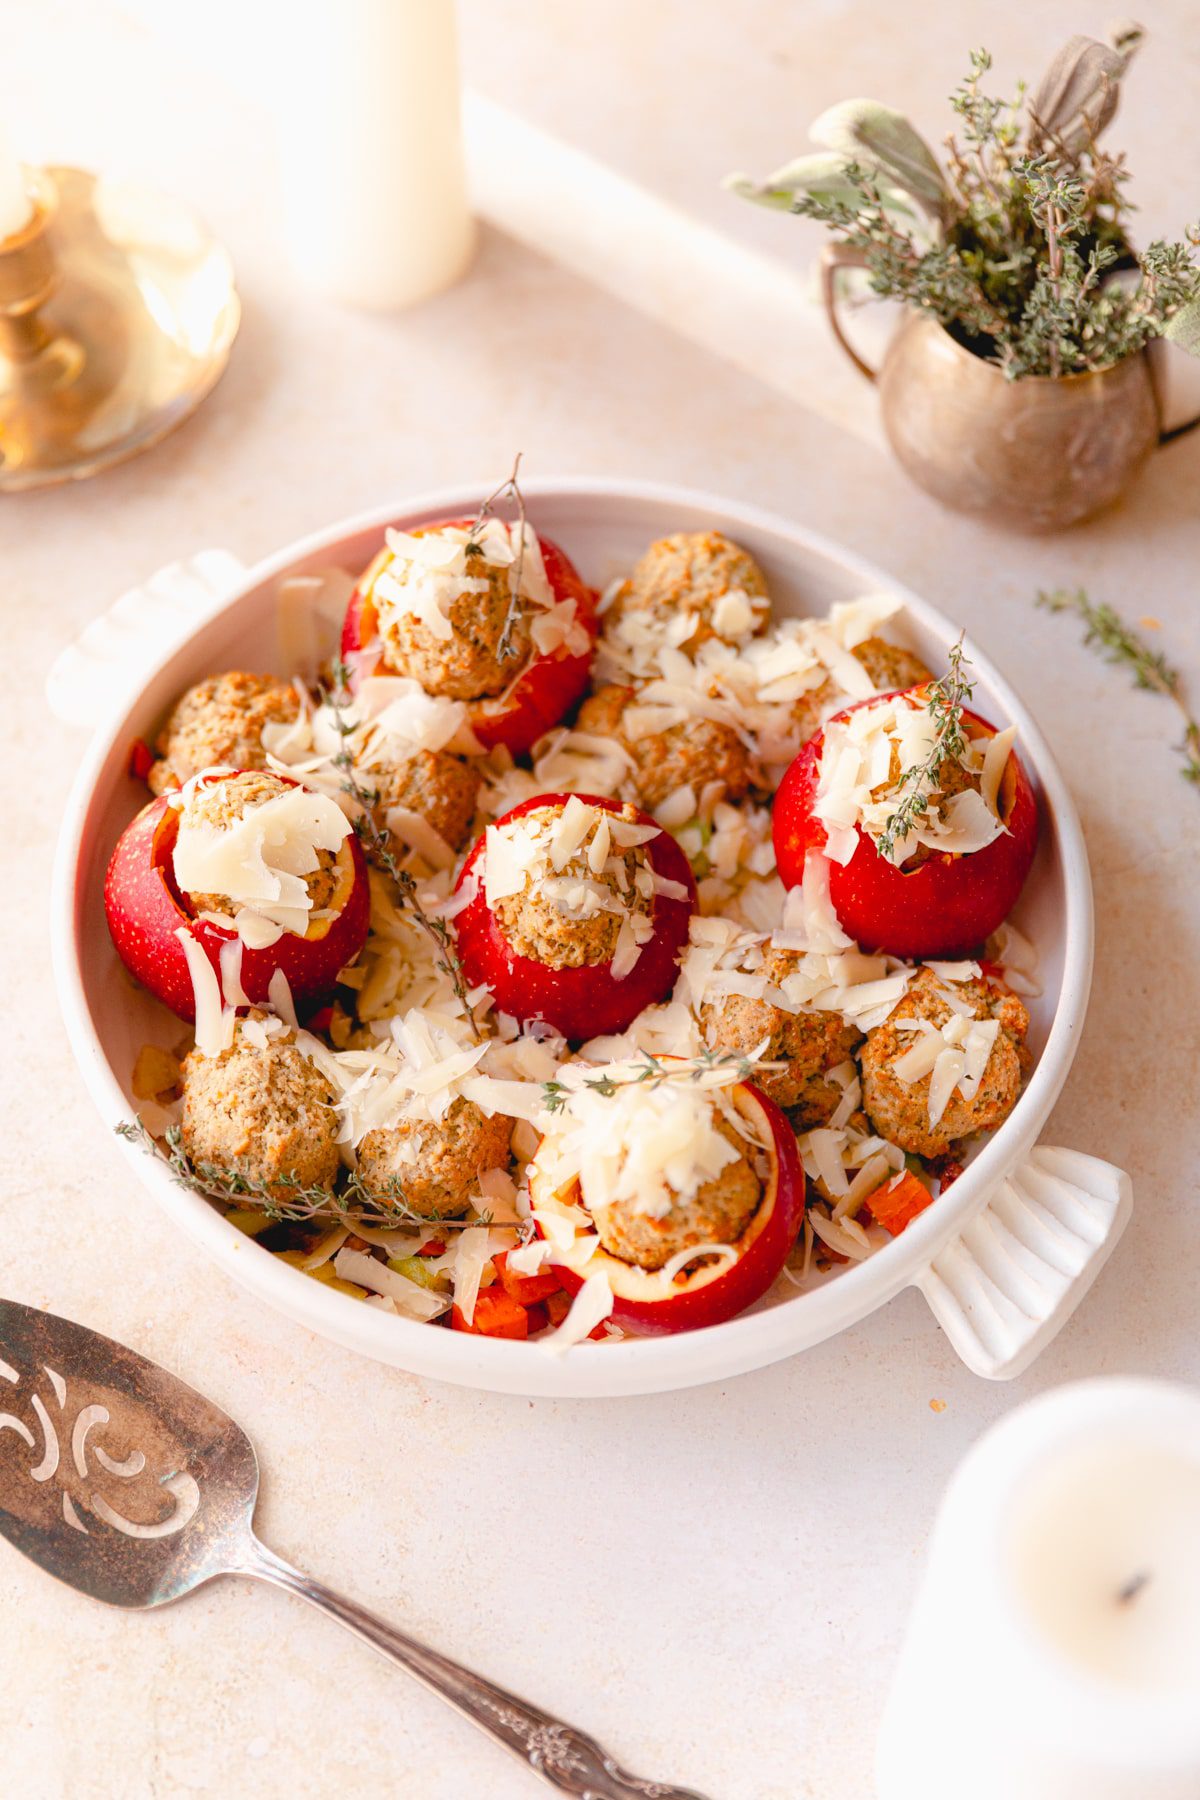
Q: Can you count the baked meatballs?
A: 14